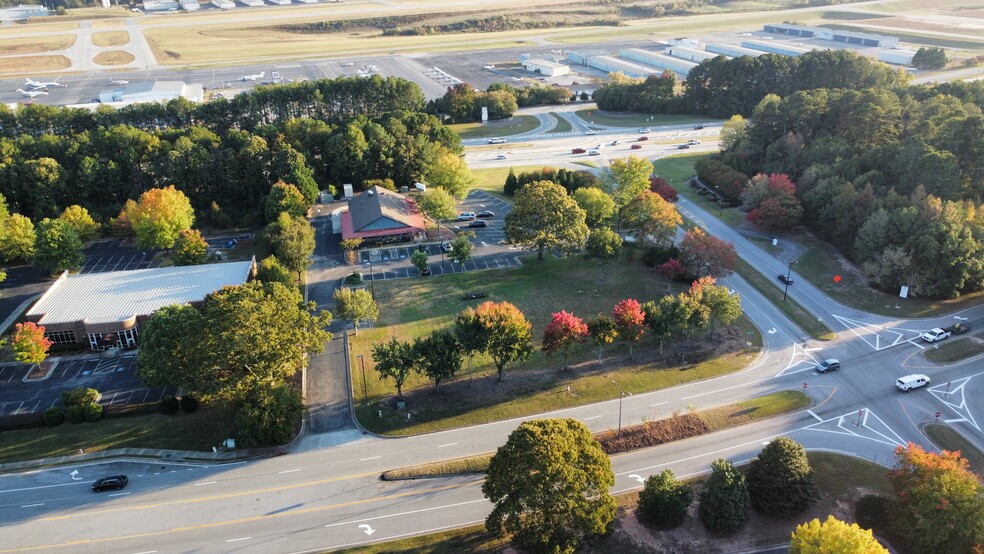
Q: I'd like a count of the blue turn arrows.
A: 0